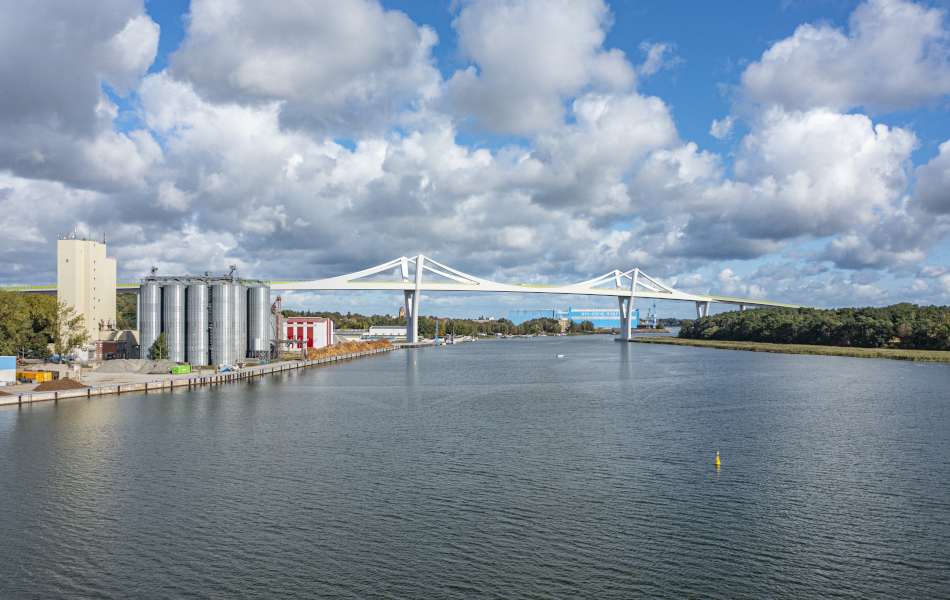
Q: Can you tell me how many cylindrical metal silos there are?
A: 6